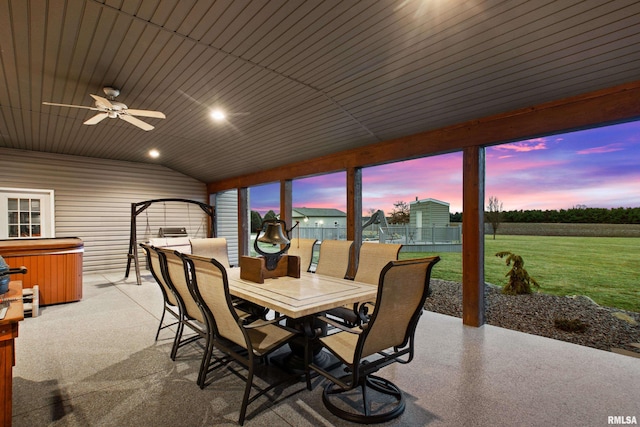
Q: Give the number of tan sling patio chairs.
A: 8